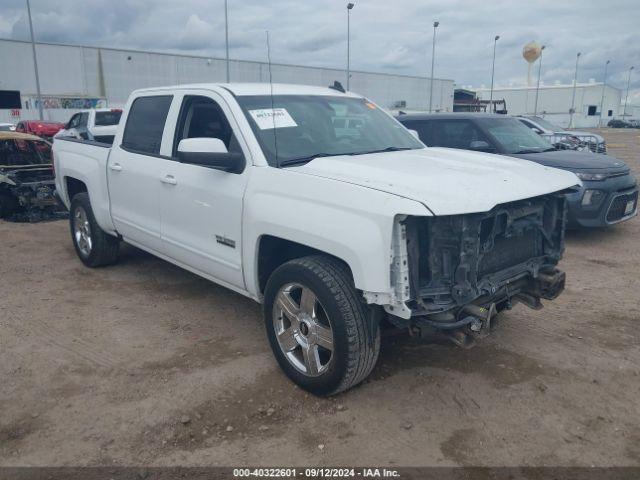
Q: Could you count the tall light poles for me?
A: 9